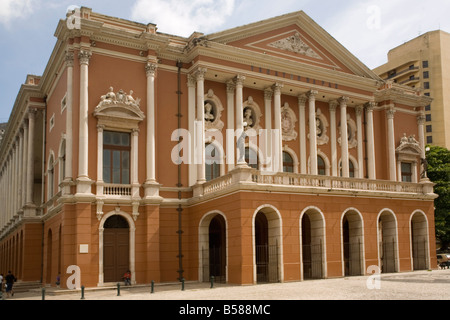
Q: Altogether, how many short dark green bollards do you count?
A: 6